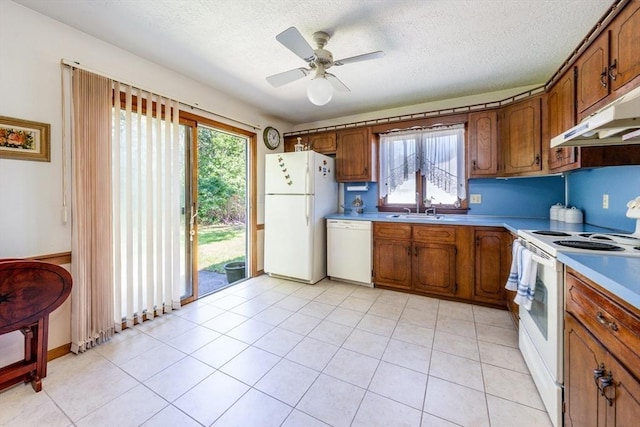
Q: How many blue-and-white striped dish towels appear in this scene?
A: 2